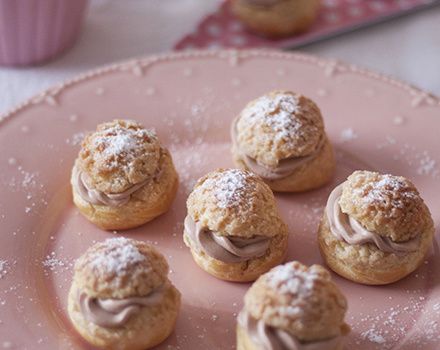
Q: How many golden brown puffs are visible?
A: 7